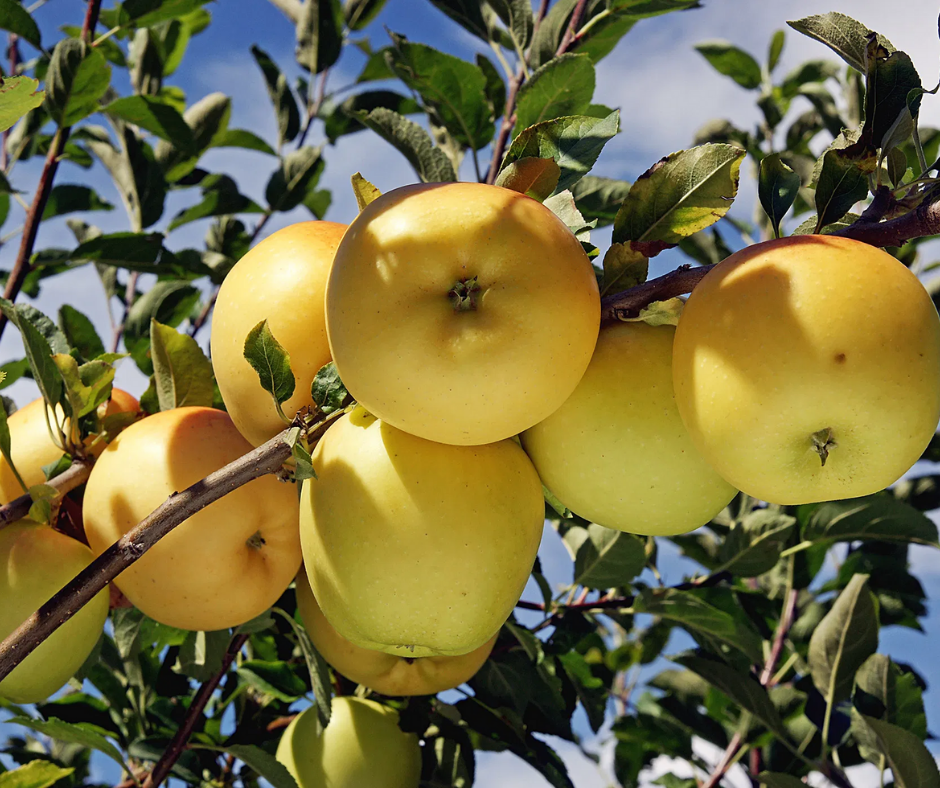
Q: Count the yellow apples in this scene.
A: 10